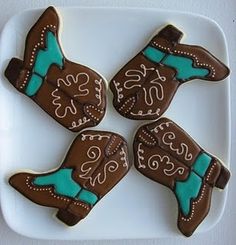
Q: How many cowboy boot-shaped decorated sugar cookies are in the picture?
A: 4